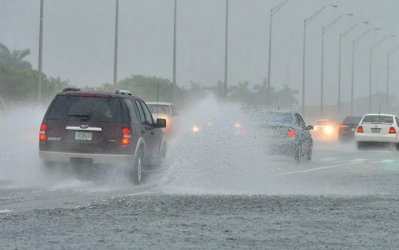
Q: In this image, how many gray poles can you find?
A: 11